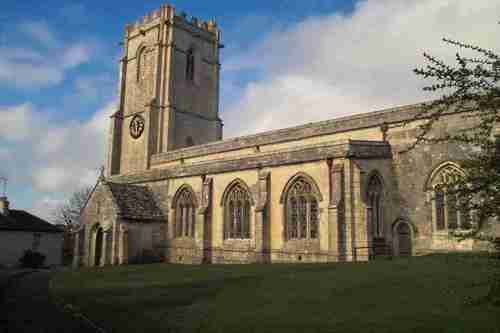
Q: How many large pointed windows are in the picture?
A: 5